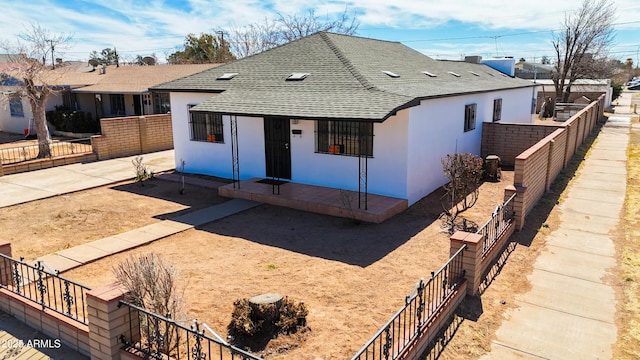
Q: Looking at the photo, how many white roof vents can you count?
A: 6